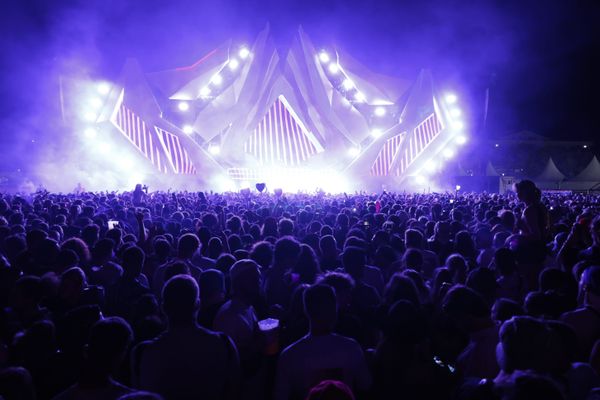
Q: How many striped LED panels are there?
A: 5